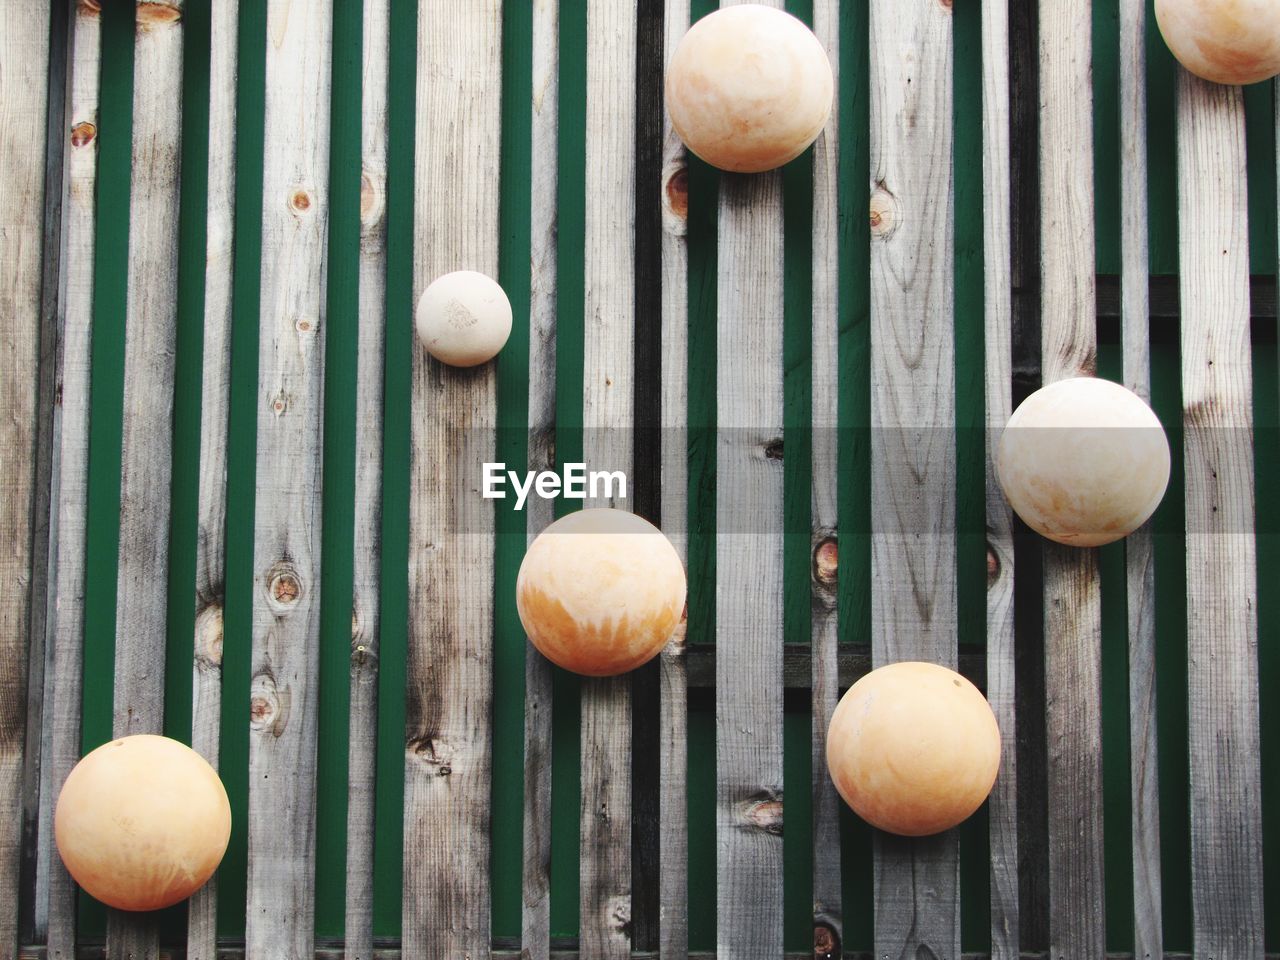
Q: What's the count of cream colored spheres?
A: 7